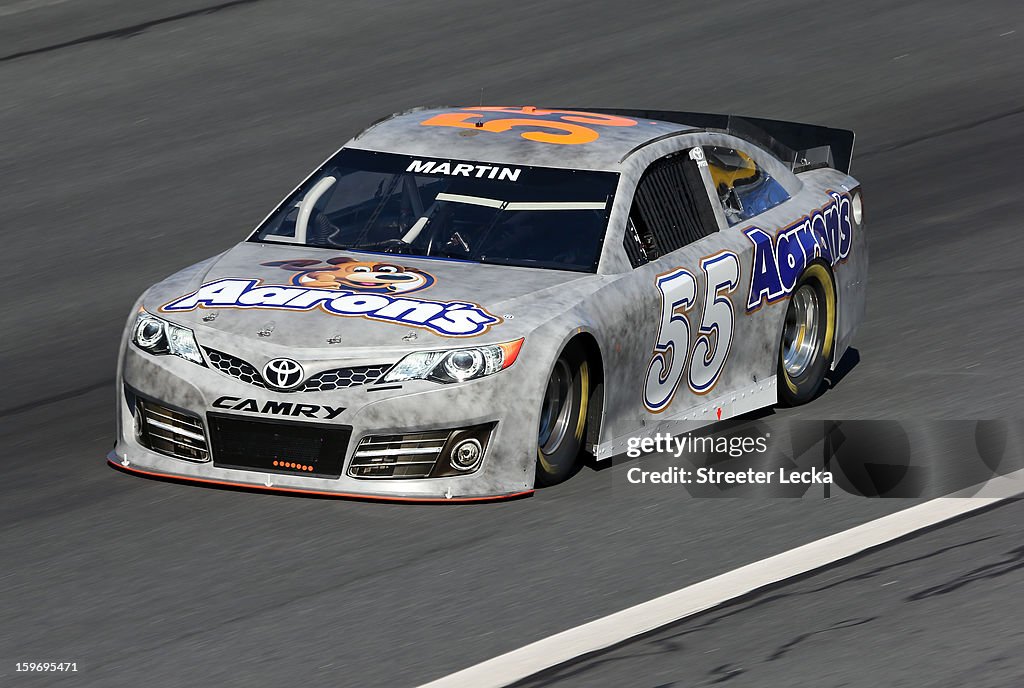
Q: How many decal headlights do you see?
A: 2